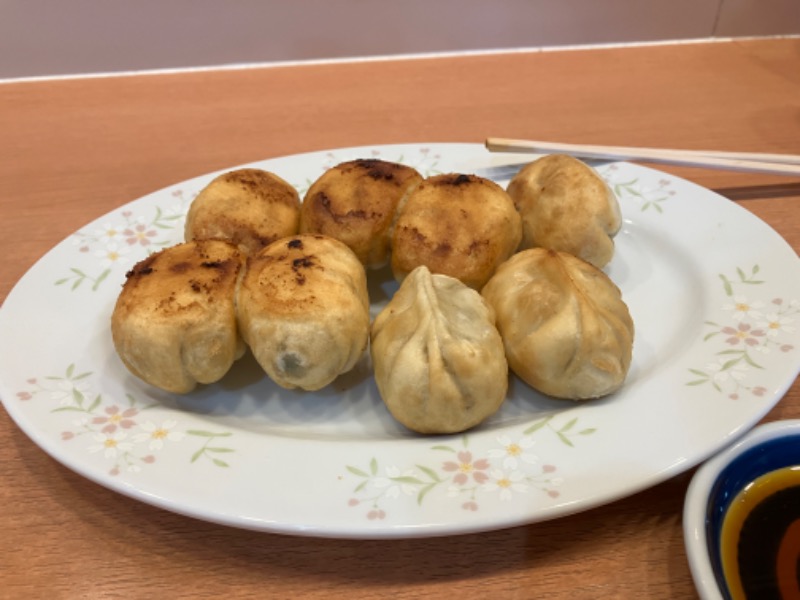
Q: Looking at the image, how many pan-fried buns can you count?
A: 8